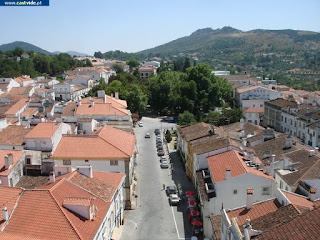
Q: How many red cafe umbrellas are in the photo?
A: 4